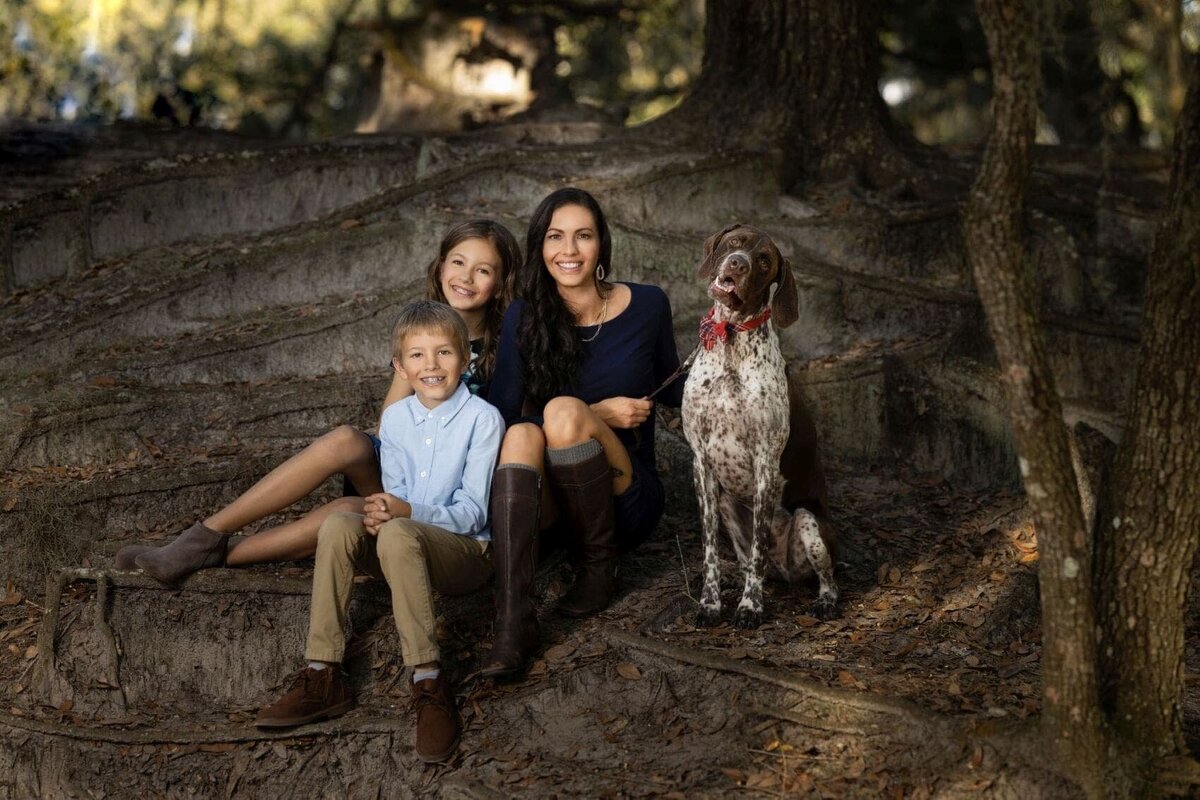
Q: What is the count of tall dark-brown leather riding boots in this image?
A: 2